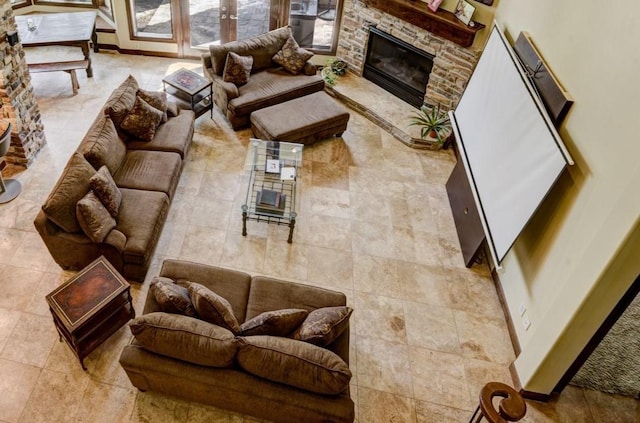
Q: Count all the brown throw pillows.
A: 10